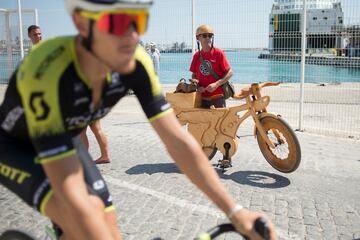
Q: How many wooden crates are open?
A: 1